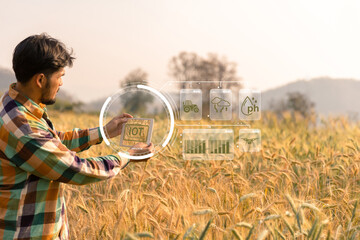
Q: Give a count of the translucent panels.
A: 5